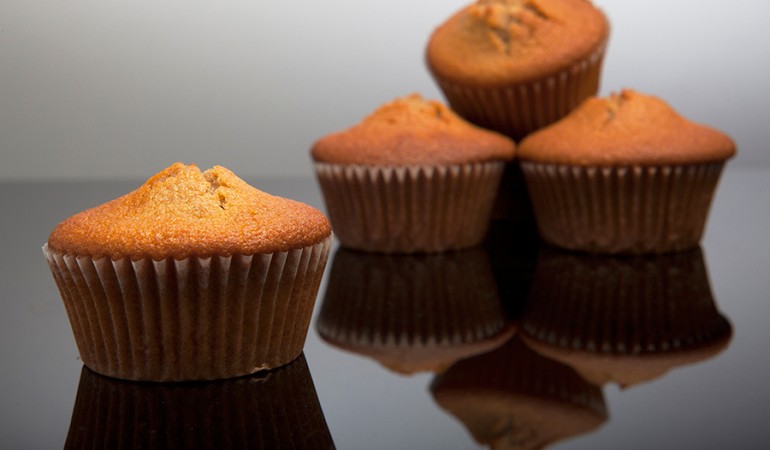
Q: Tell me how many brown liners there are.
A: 4